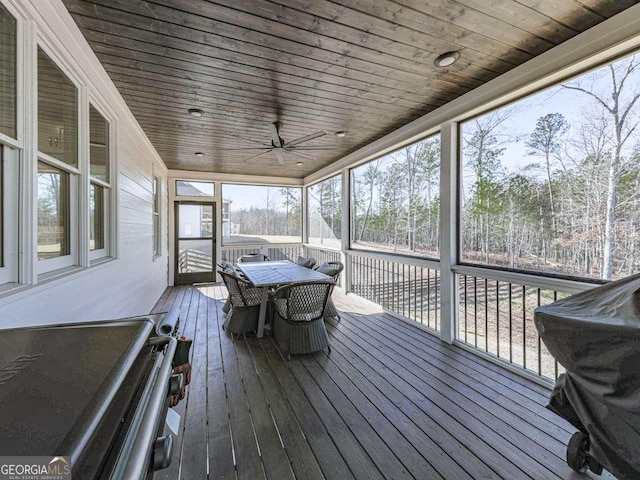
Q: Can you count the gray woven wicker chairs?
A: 6